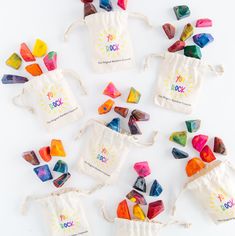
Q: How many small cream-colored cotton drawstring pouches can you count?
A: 7